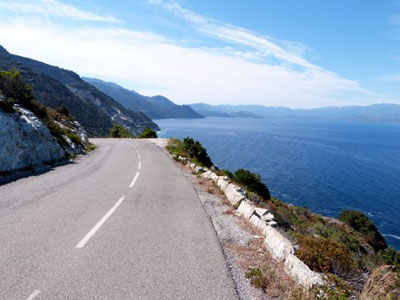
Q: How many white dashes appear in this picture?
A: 6